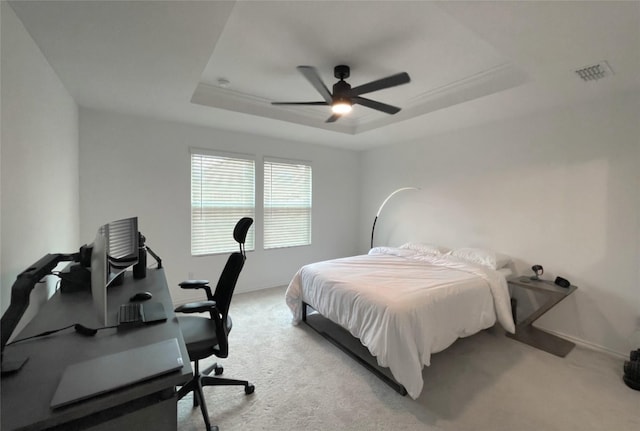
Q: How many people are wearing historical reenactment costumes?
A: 0